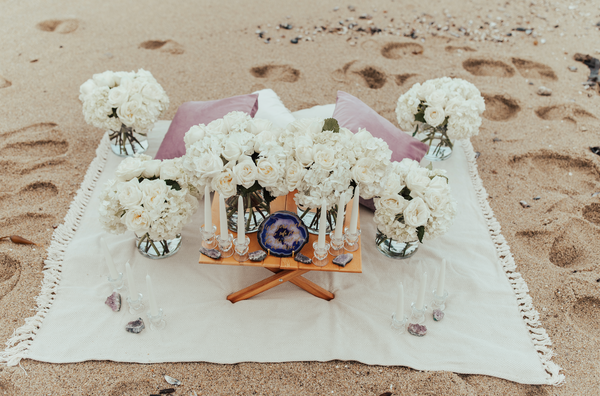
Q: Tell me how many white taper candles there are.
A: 12